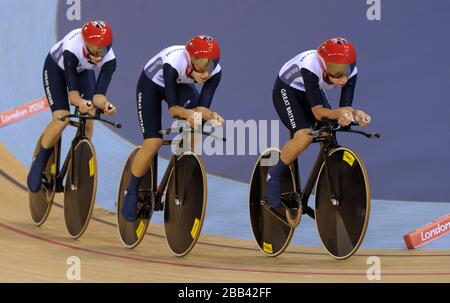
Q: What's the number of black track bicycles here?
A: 3